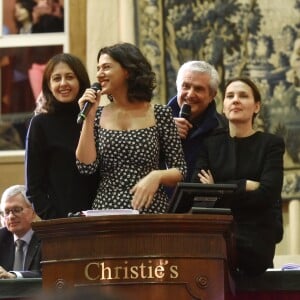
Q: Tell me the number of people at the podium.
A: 4